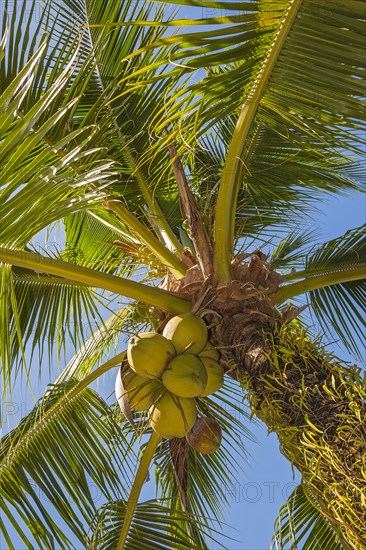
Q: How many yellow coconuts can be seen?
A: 7